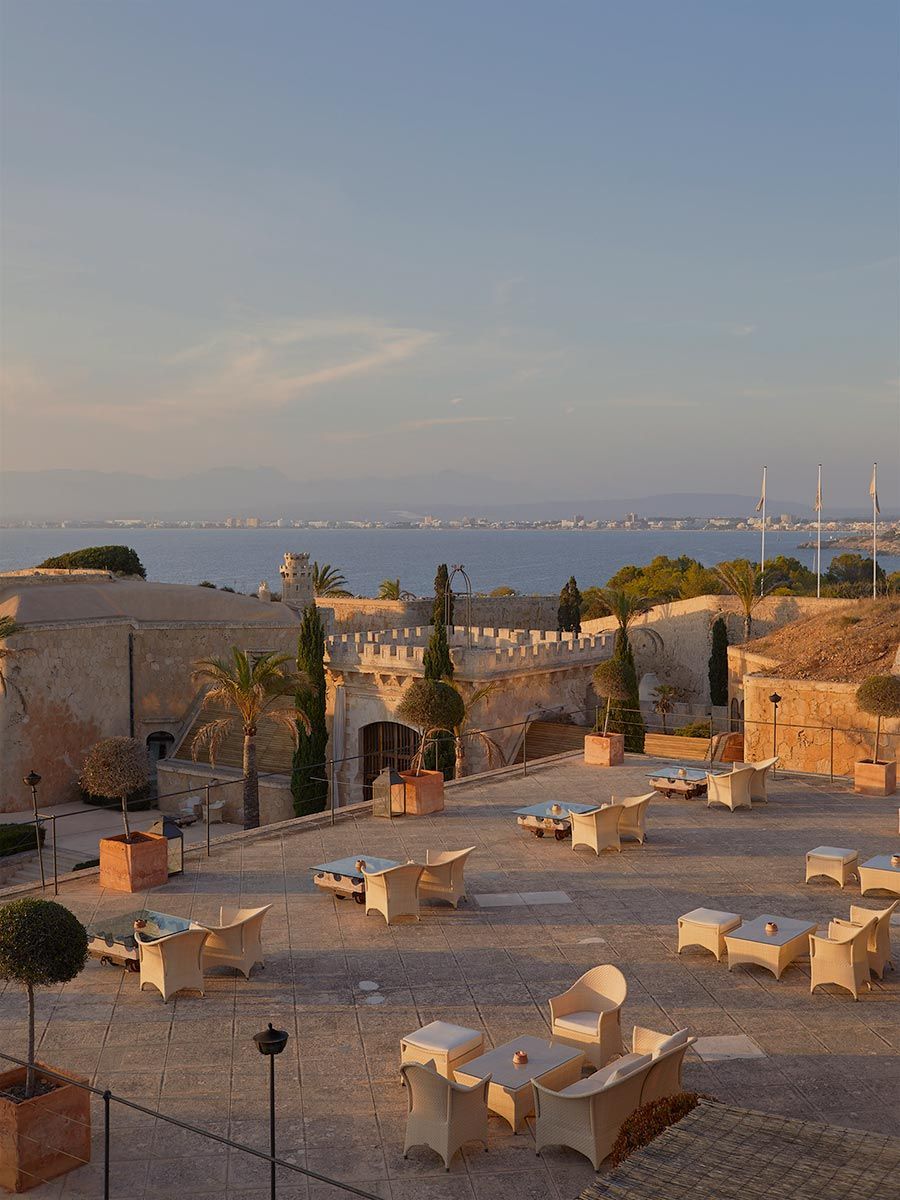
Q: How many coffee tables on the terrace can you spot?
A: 7